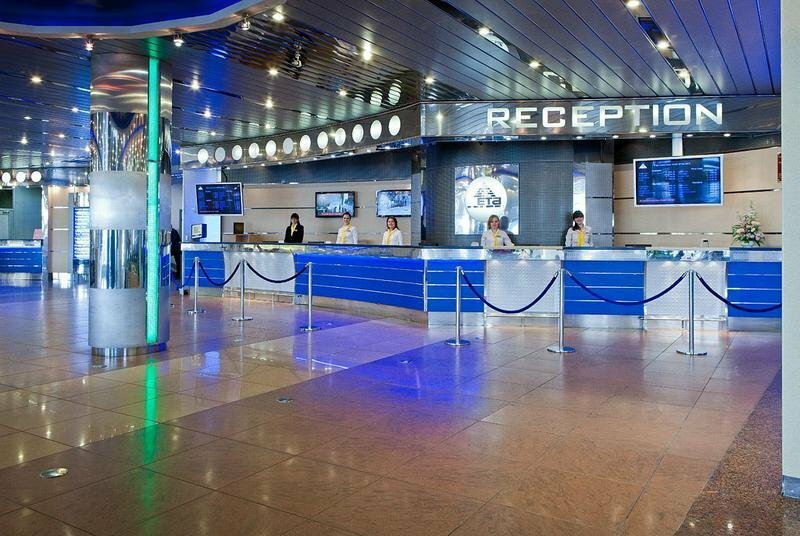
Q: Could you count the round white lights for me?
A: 15